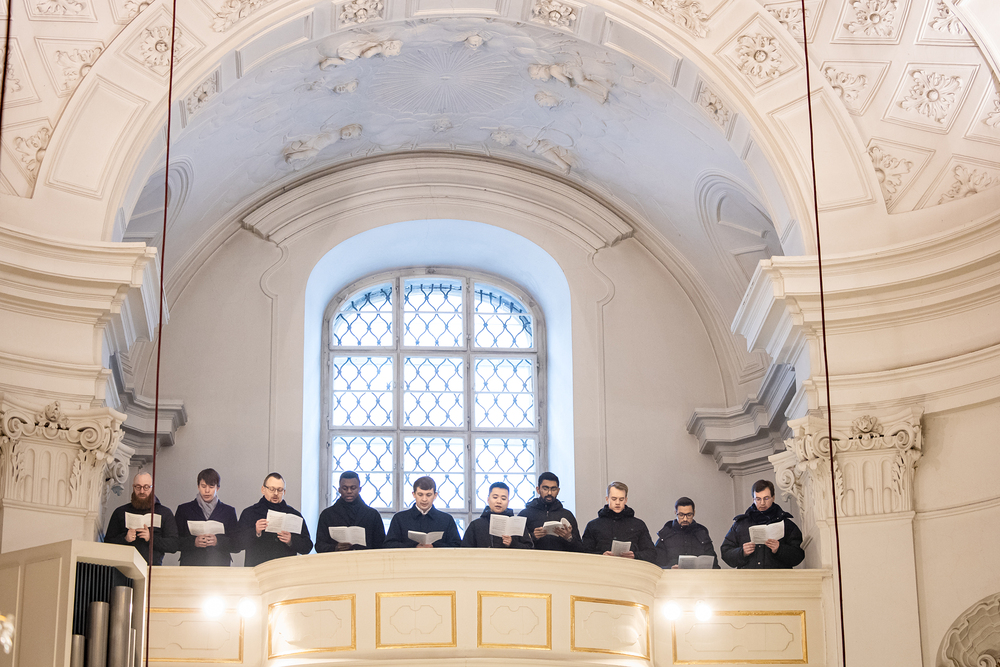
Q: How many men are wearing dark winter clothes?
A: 10